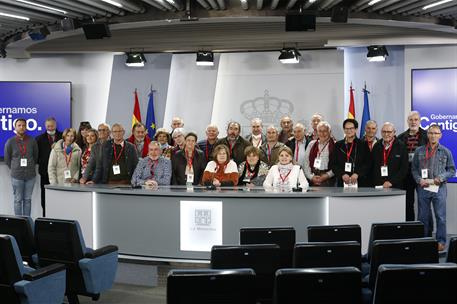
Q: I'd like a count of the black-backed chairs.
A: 13